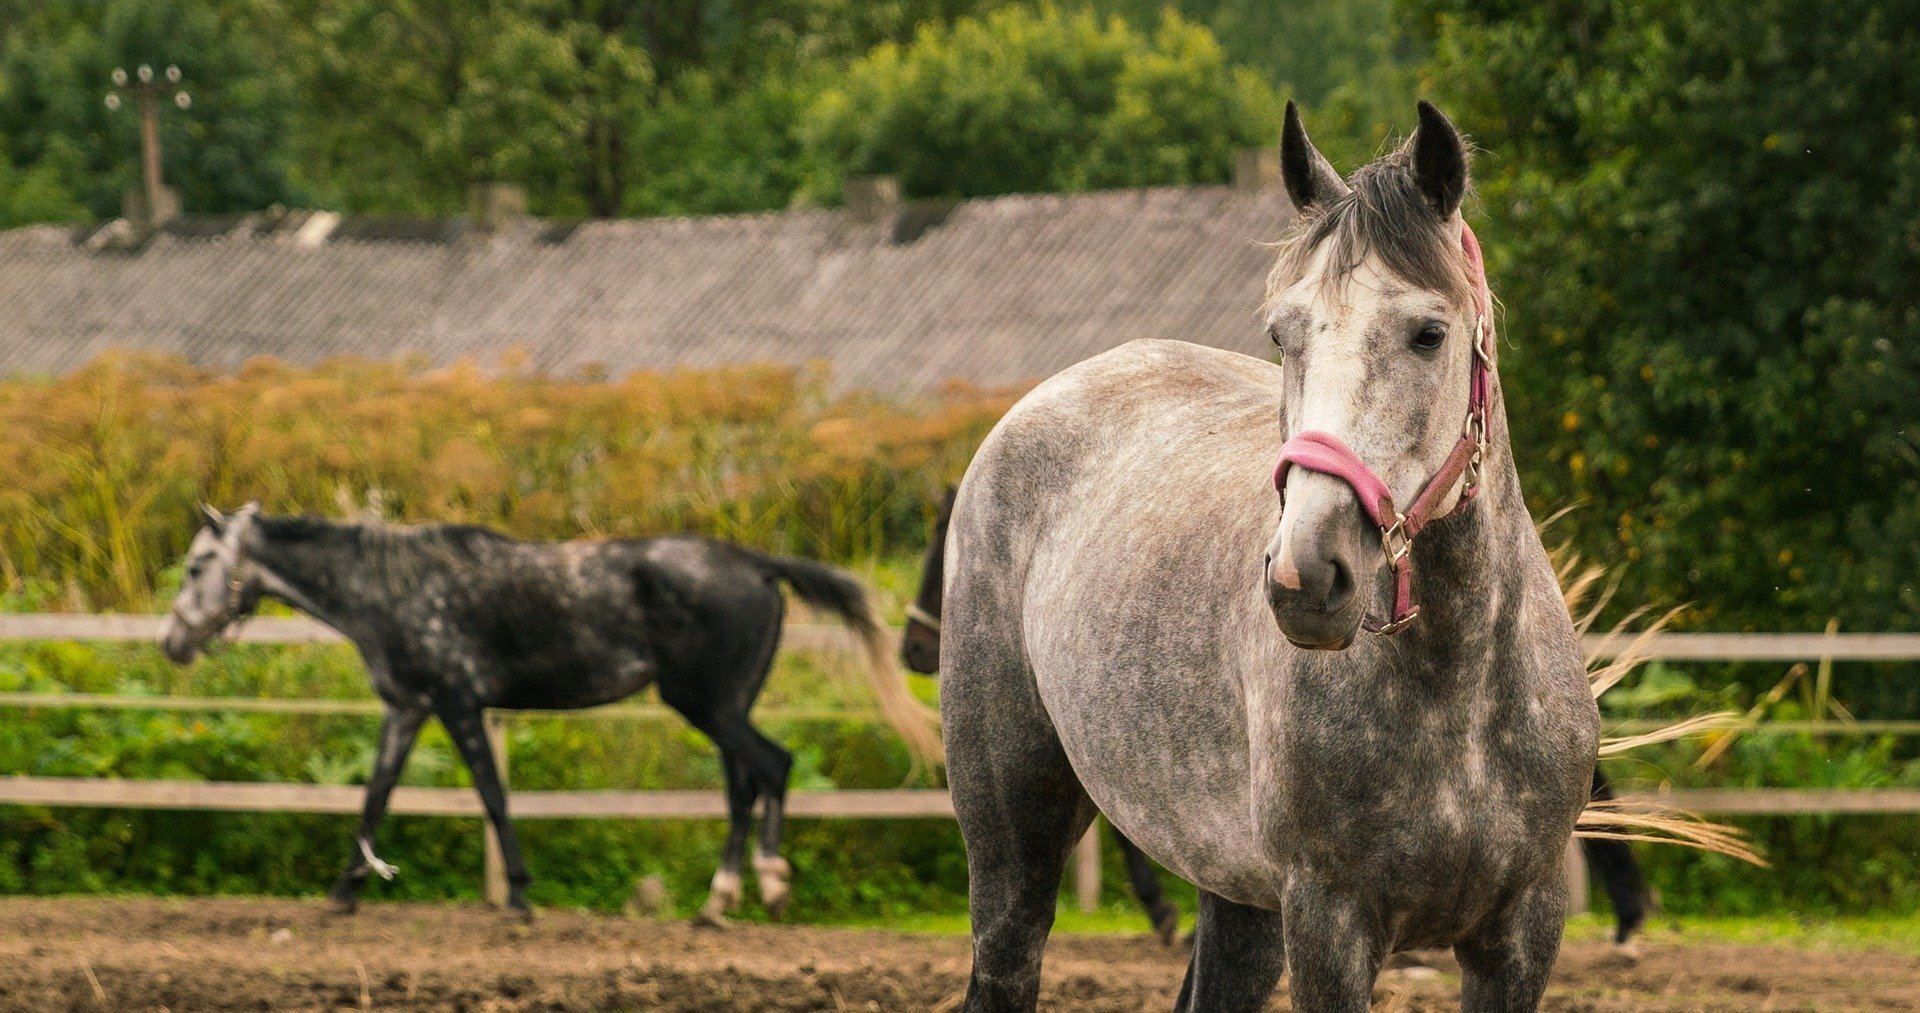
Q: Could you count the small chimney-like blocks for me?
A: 4